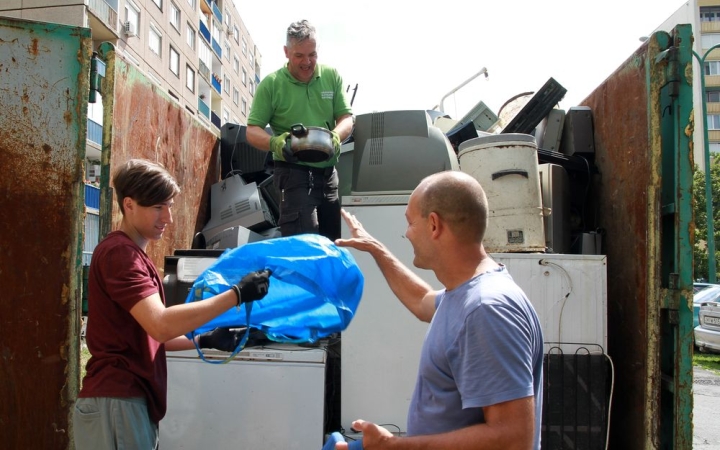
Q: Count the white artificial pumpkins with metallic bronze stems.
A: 0